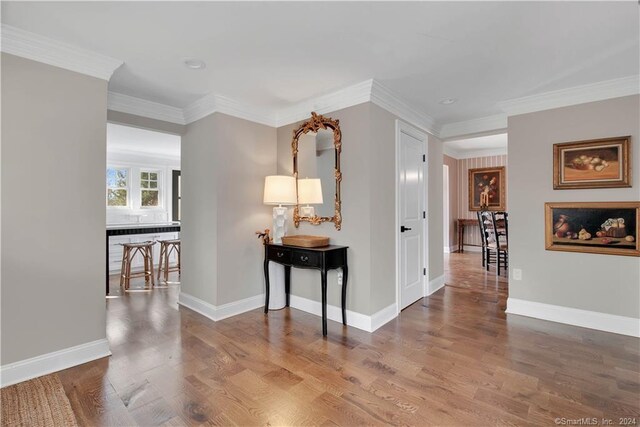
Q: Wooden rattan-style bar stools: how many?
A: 2